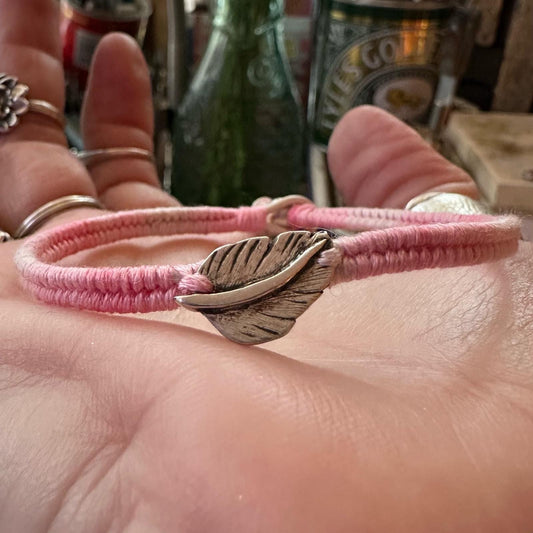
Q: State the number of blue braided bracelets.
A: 0